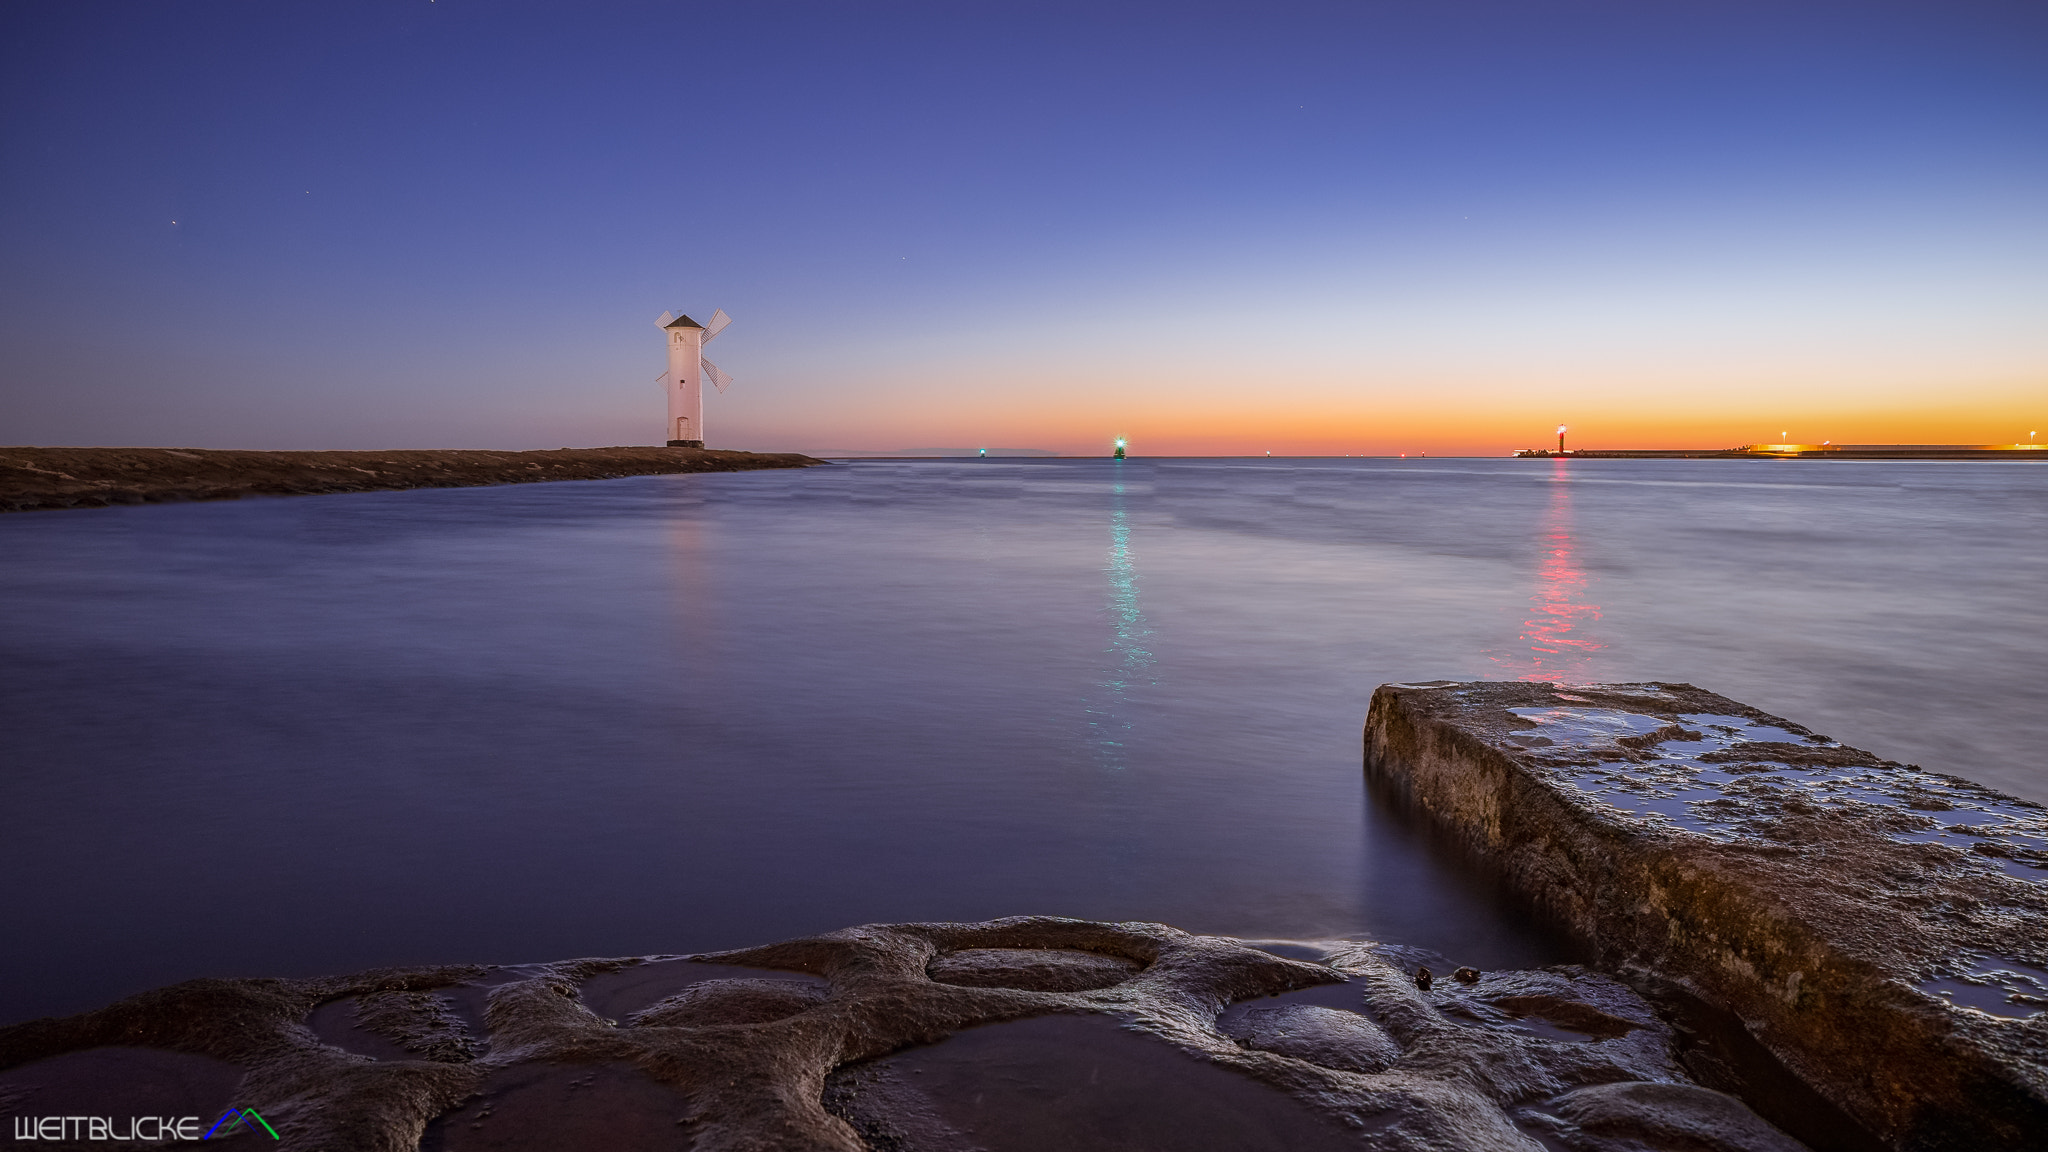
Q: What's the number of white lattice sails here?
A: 4